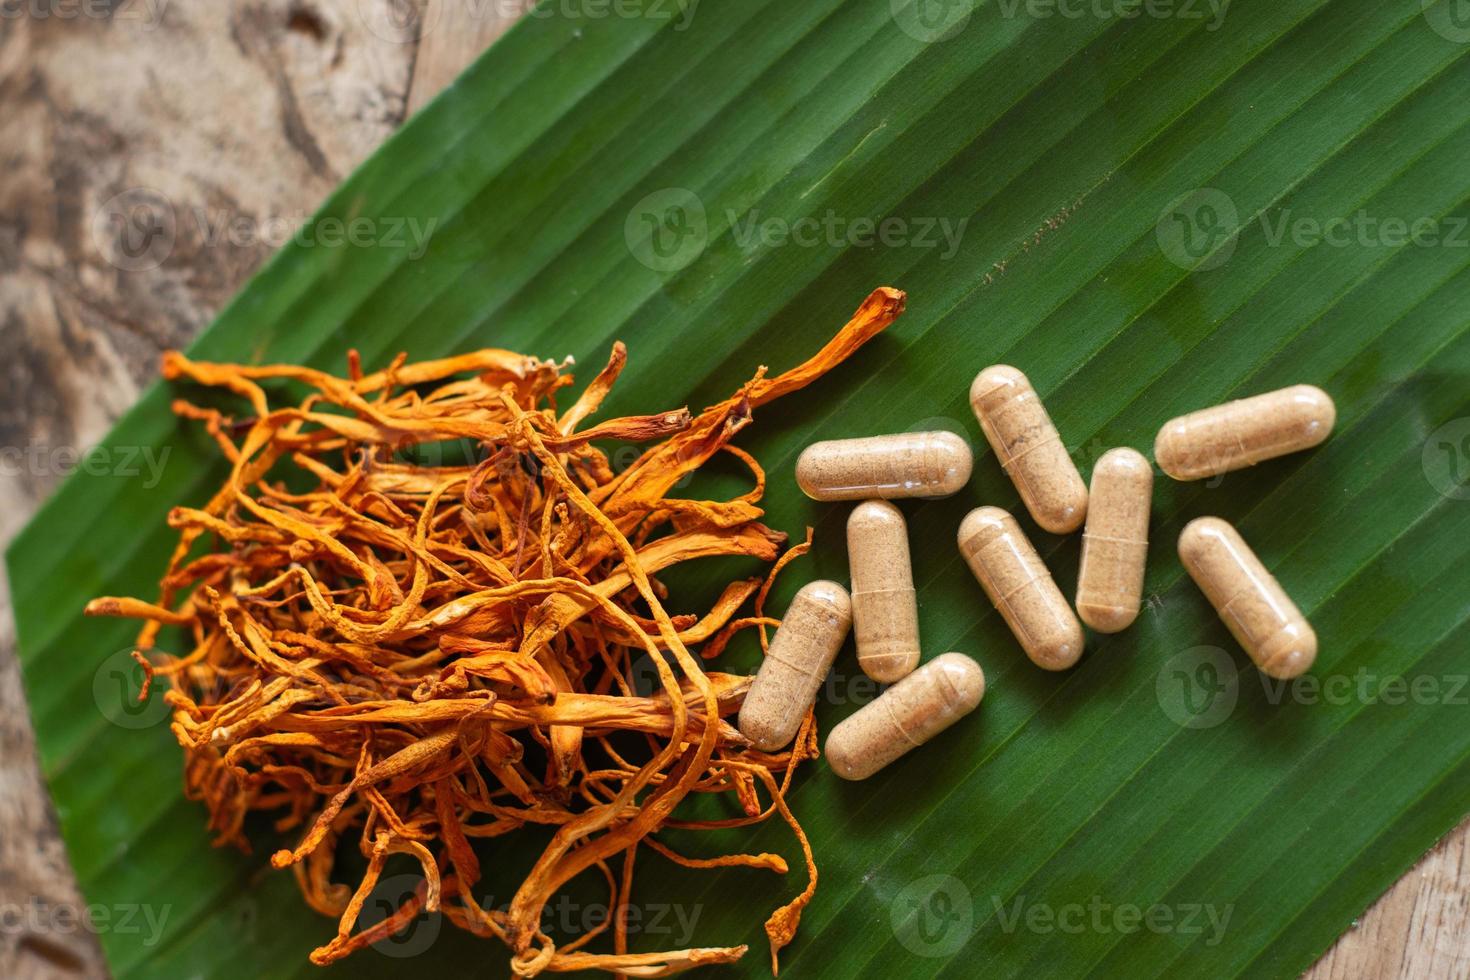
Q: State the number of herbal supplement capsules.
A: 9